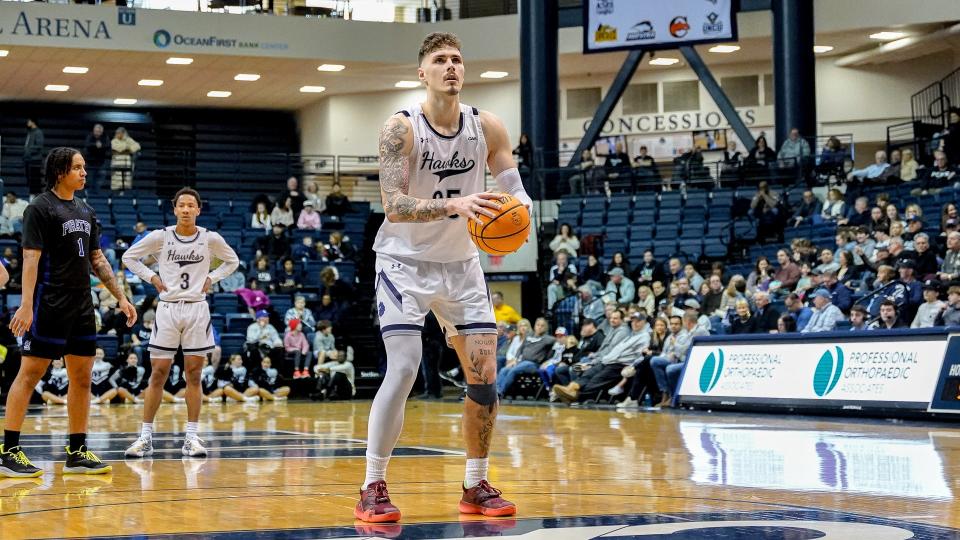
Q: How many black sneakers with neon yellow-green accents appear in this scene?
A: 2